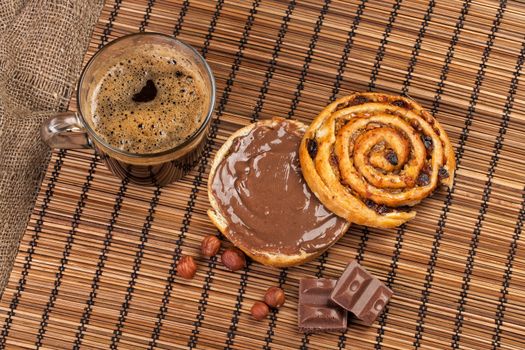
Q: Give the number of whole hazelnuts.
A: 5